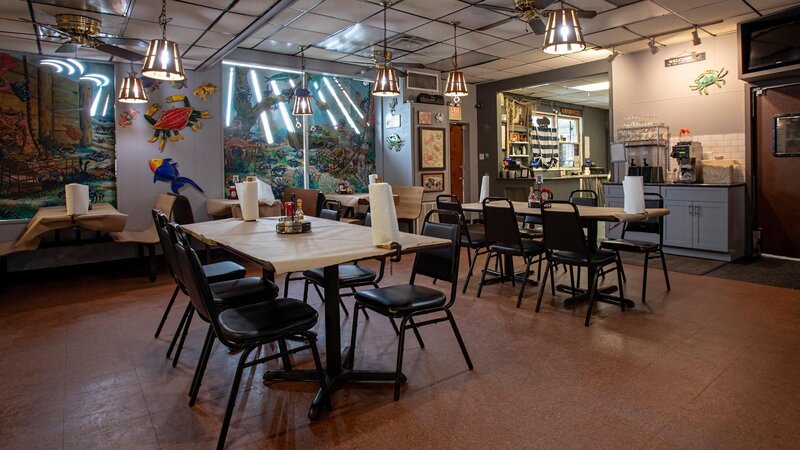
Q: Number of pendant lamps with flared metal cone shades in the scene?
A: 6